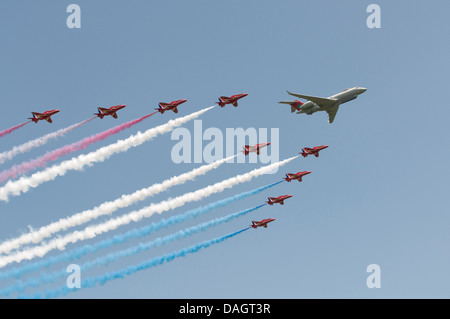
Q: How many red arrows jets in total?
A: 9